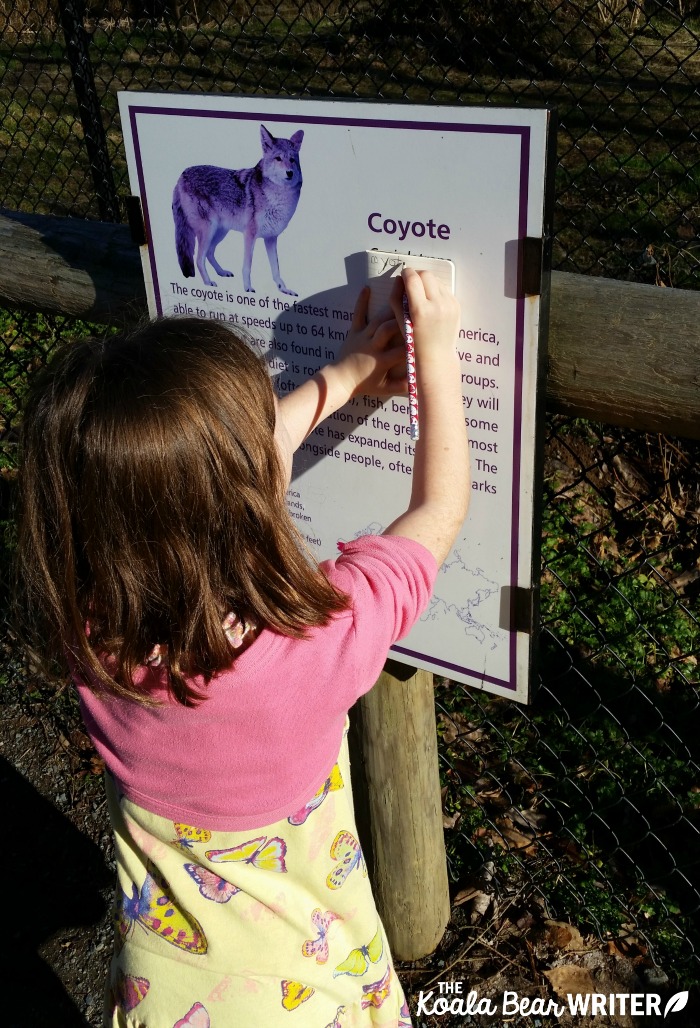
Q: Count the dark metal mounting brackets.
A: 3